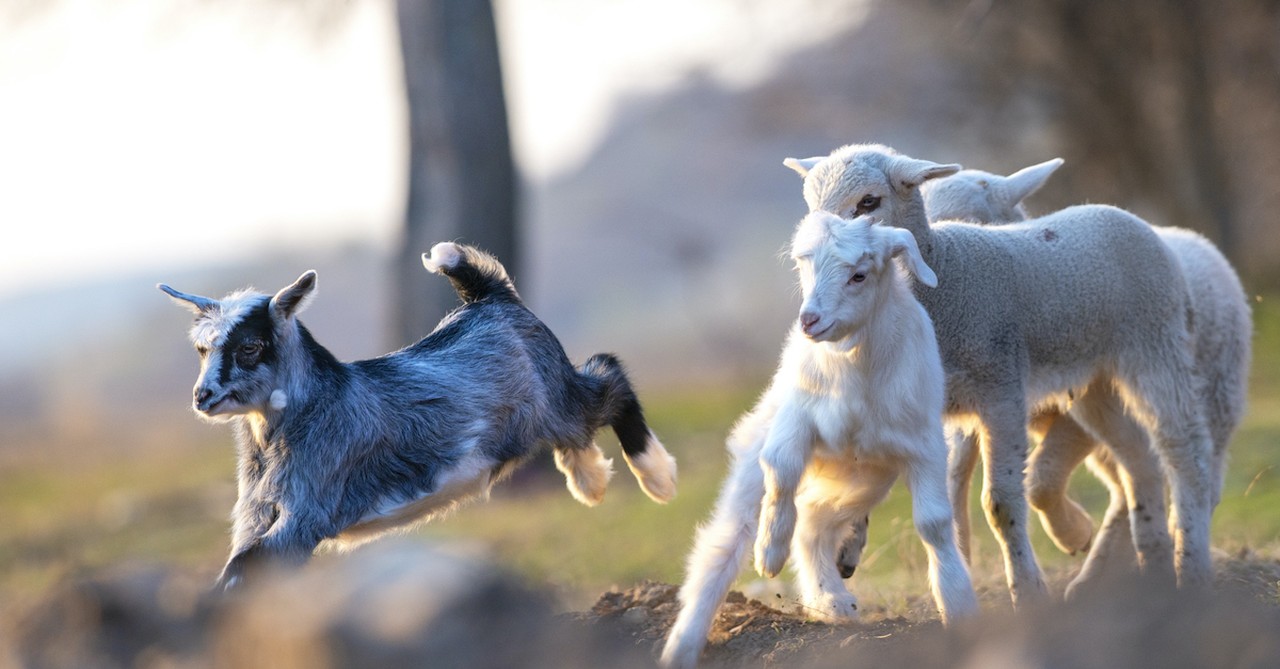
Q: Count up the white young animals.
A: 3